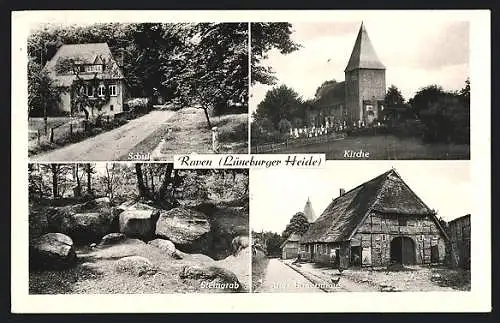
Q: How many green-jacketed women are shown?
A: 0